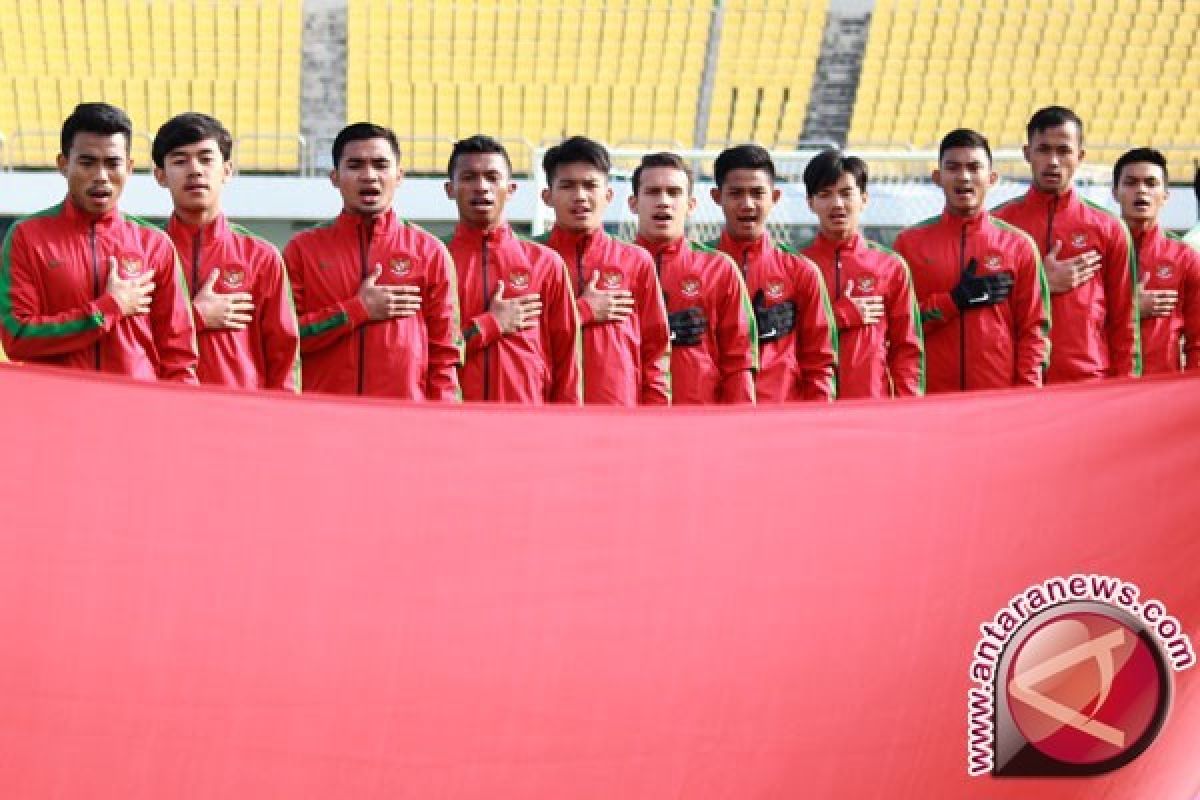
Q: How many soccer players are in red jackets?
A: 11